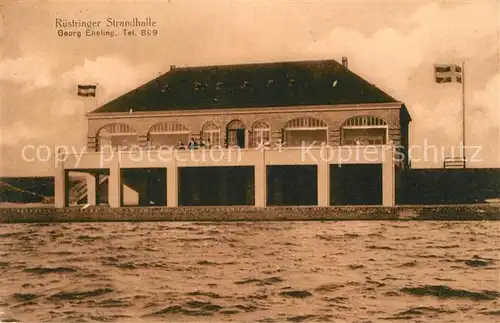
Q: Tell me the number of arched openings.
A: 7